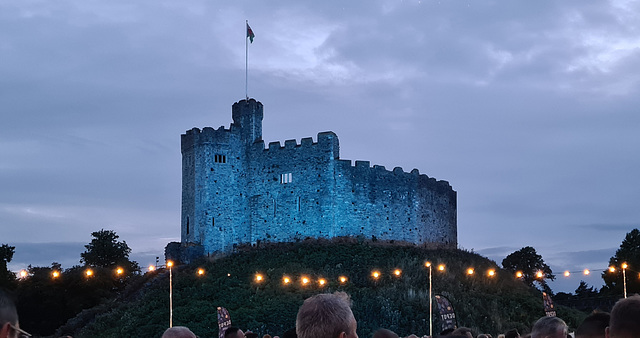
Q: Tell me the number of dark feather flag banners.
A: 3